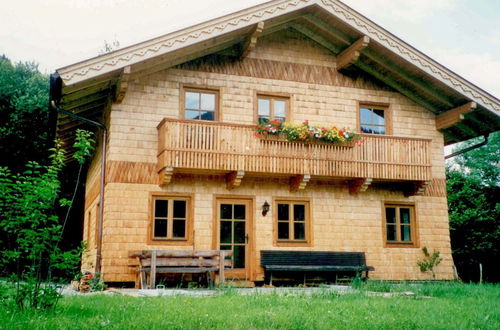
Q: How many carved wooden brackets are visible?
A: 9